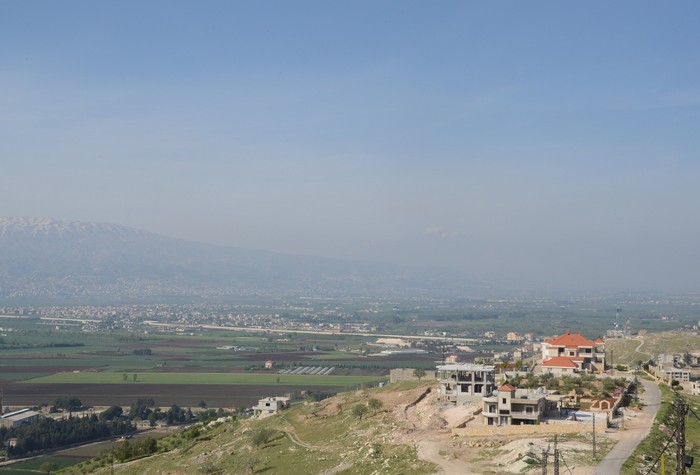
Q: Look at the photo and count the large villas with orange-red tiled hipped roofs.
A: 1